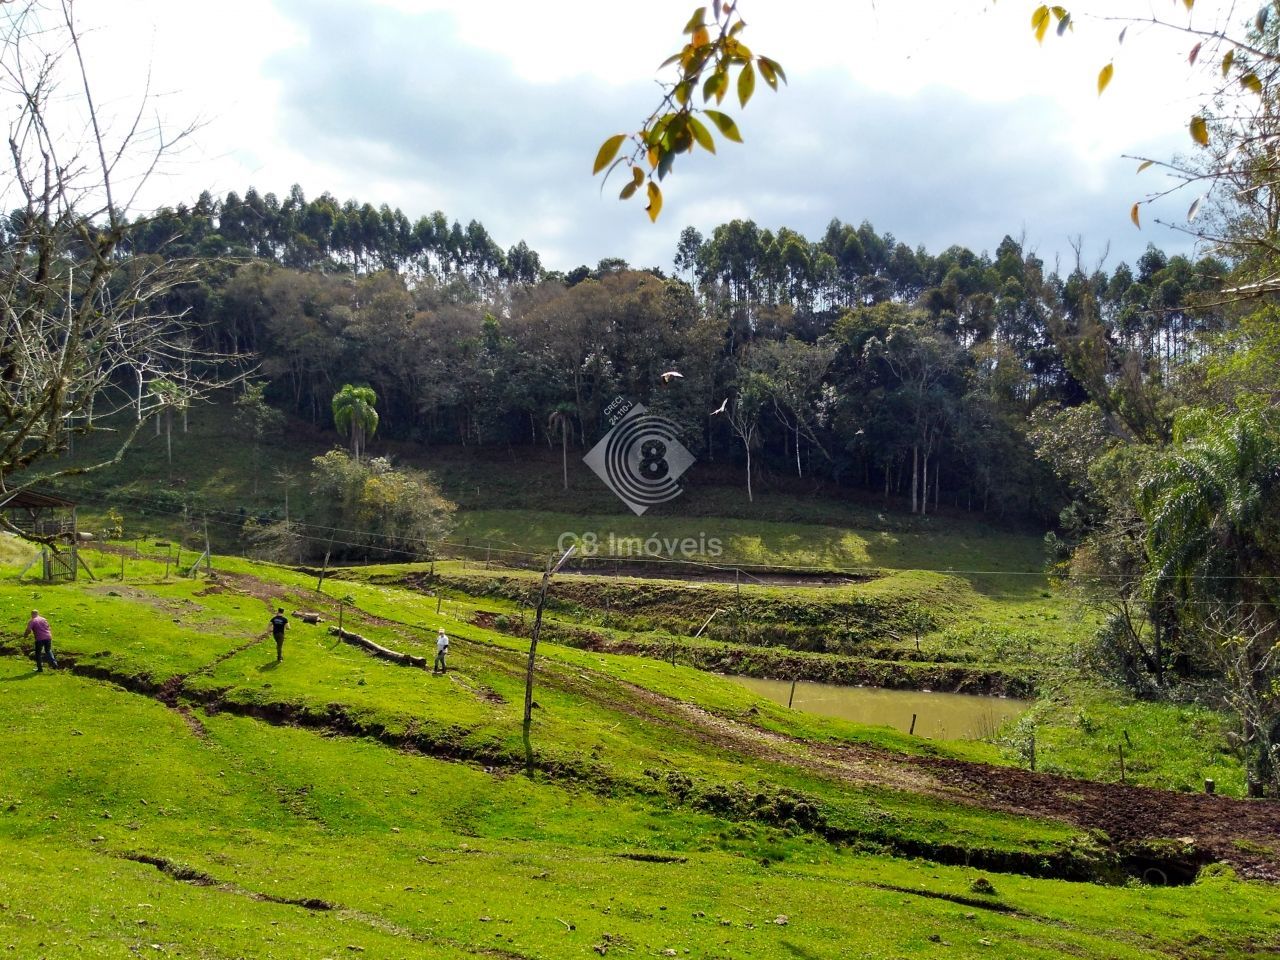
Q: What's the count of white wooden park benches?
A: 0